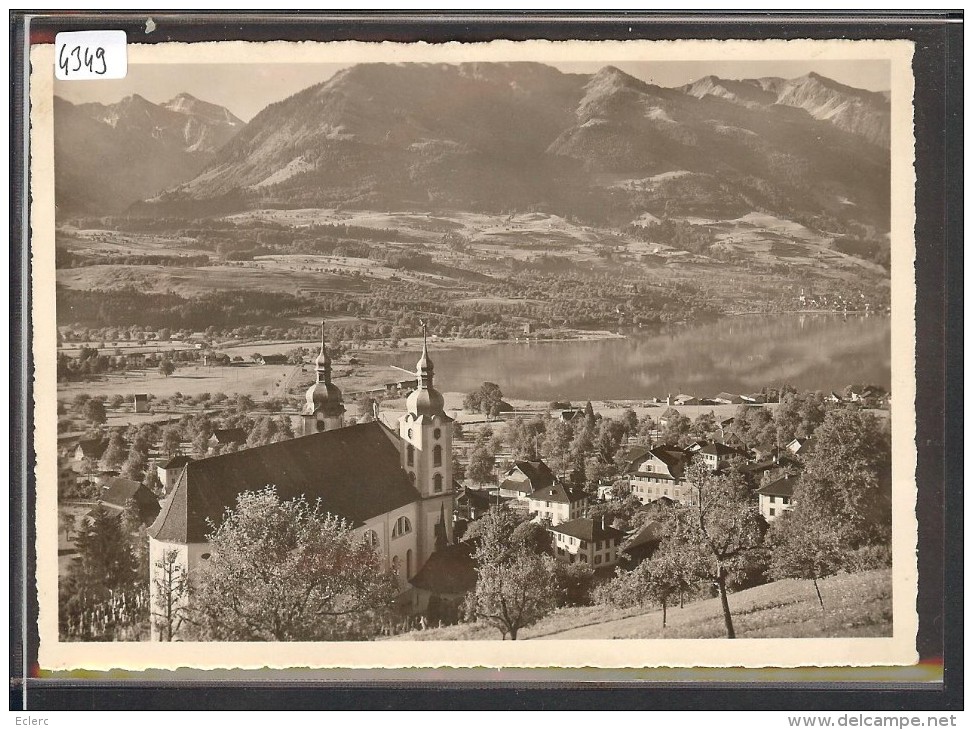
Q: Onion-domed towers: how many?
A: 2